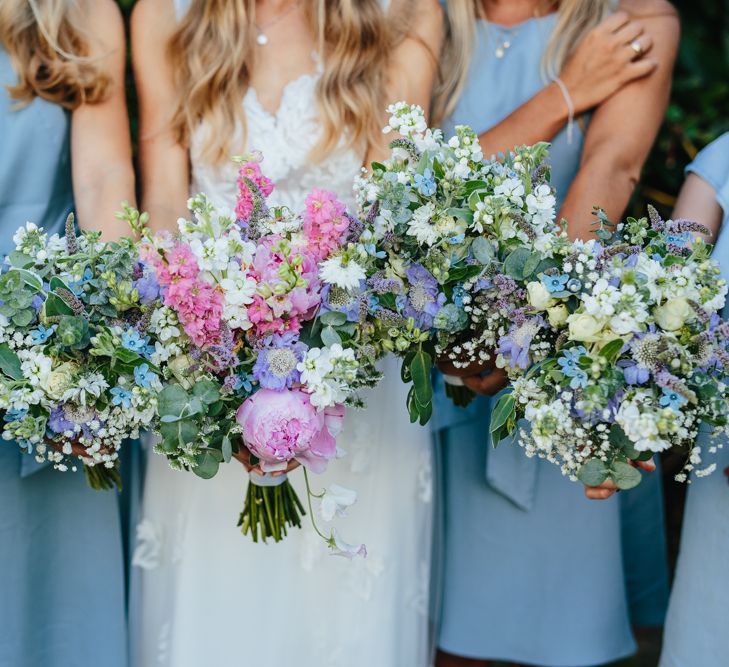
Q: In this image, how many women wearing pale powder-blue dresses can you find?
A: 3